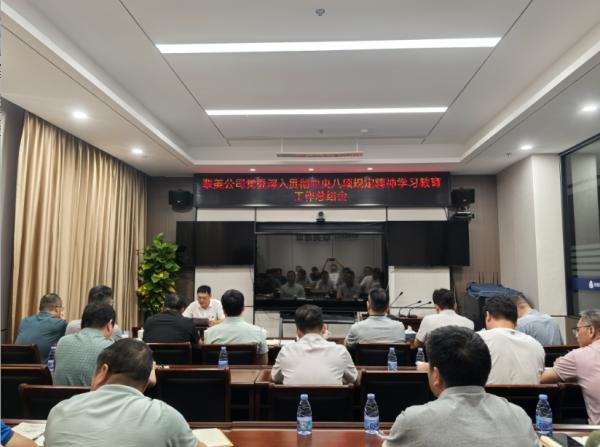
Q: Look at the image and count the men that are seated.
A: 14